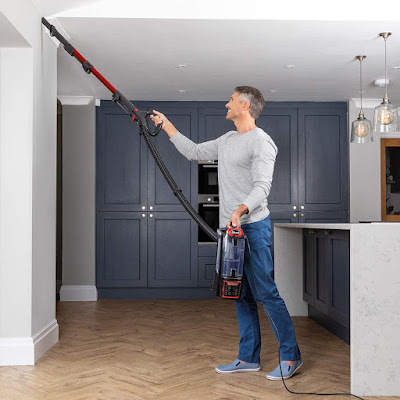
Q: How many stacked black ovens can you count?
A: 2